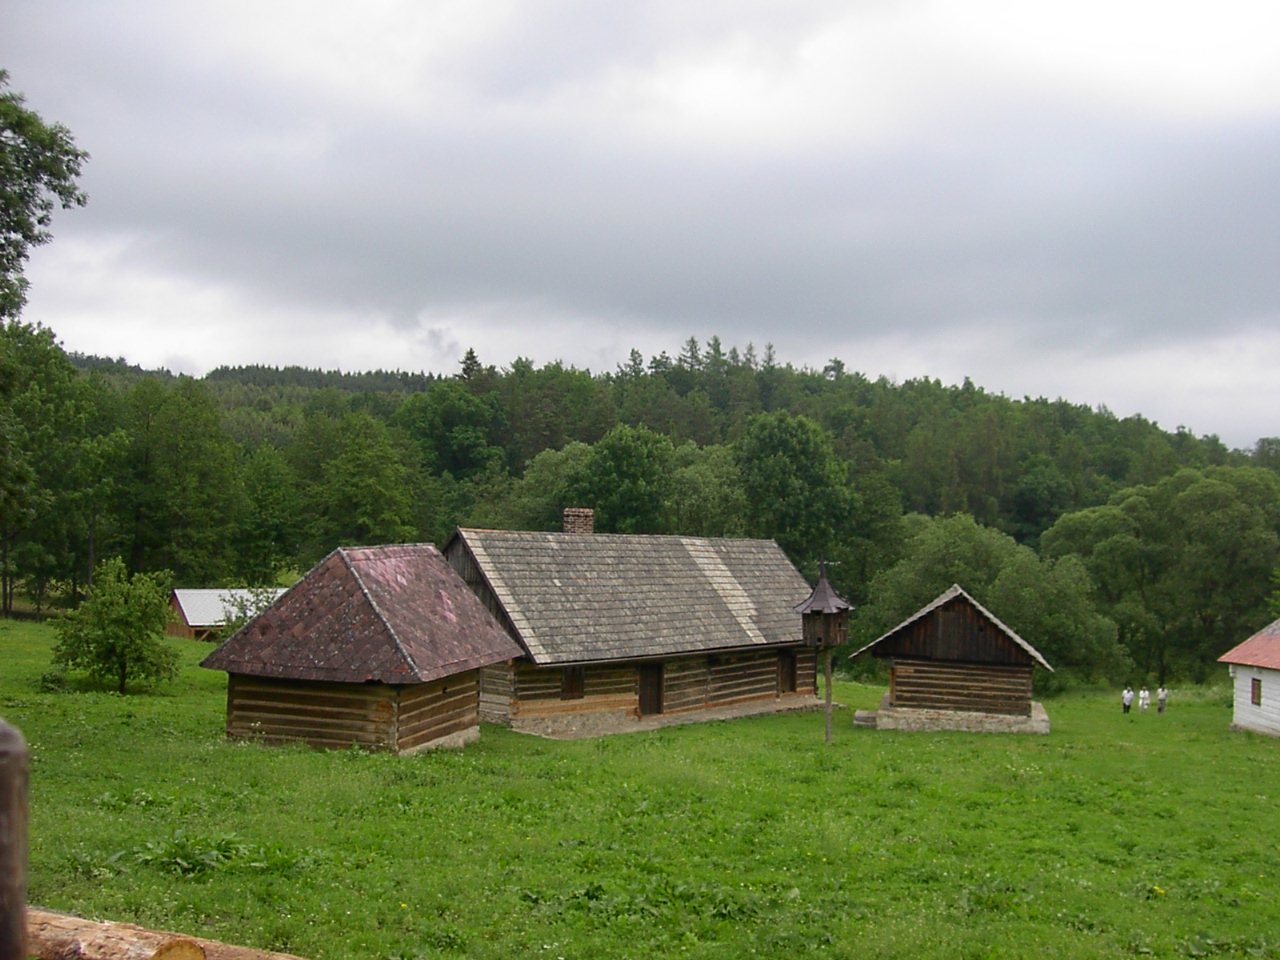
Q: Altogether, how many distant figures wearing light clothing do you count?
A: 3